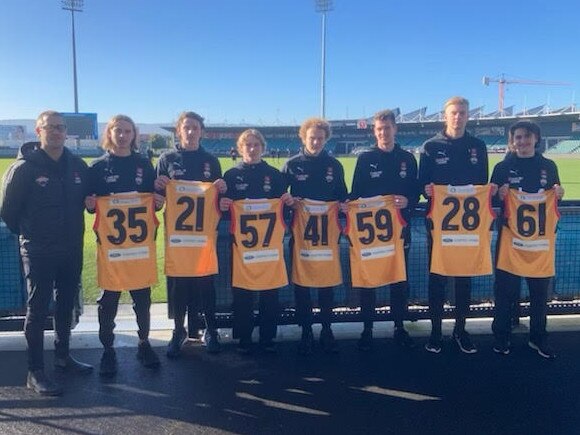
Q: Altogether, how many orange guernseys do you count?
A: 7